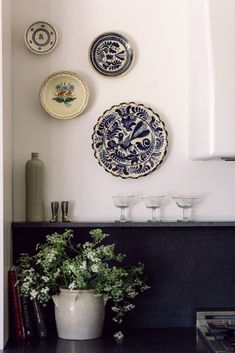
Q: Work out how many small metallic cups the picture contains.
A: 2